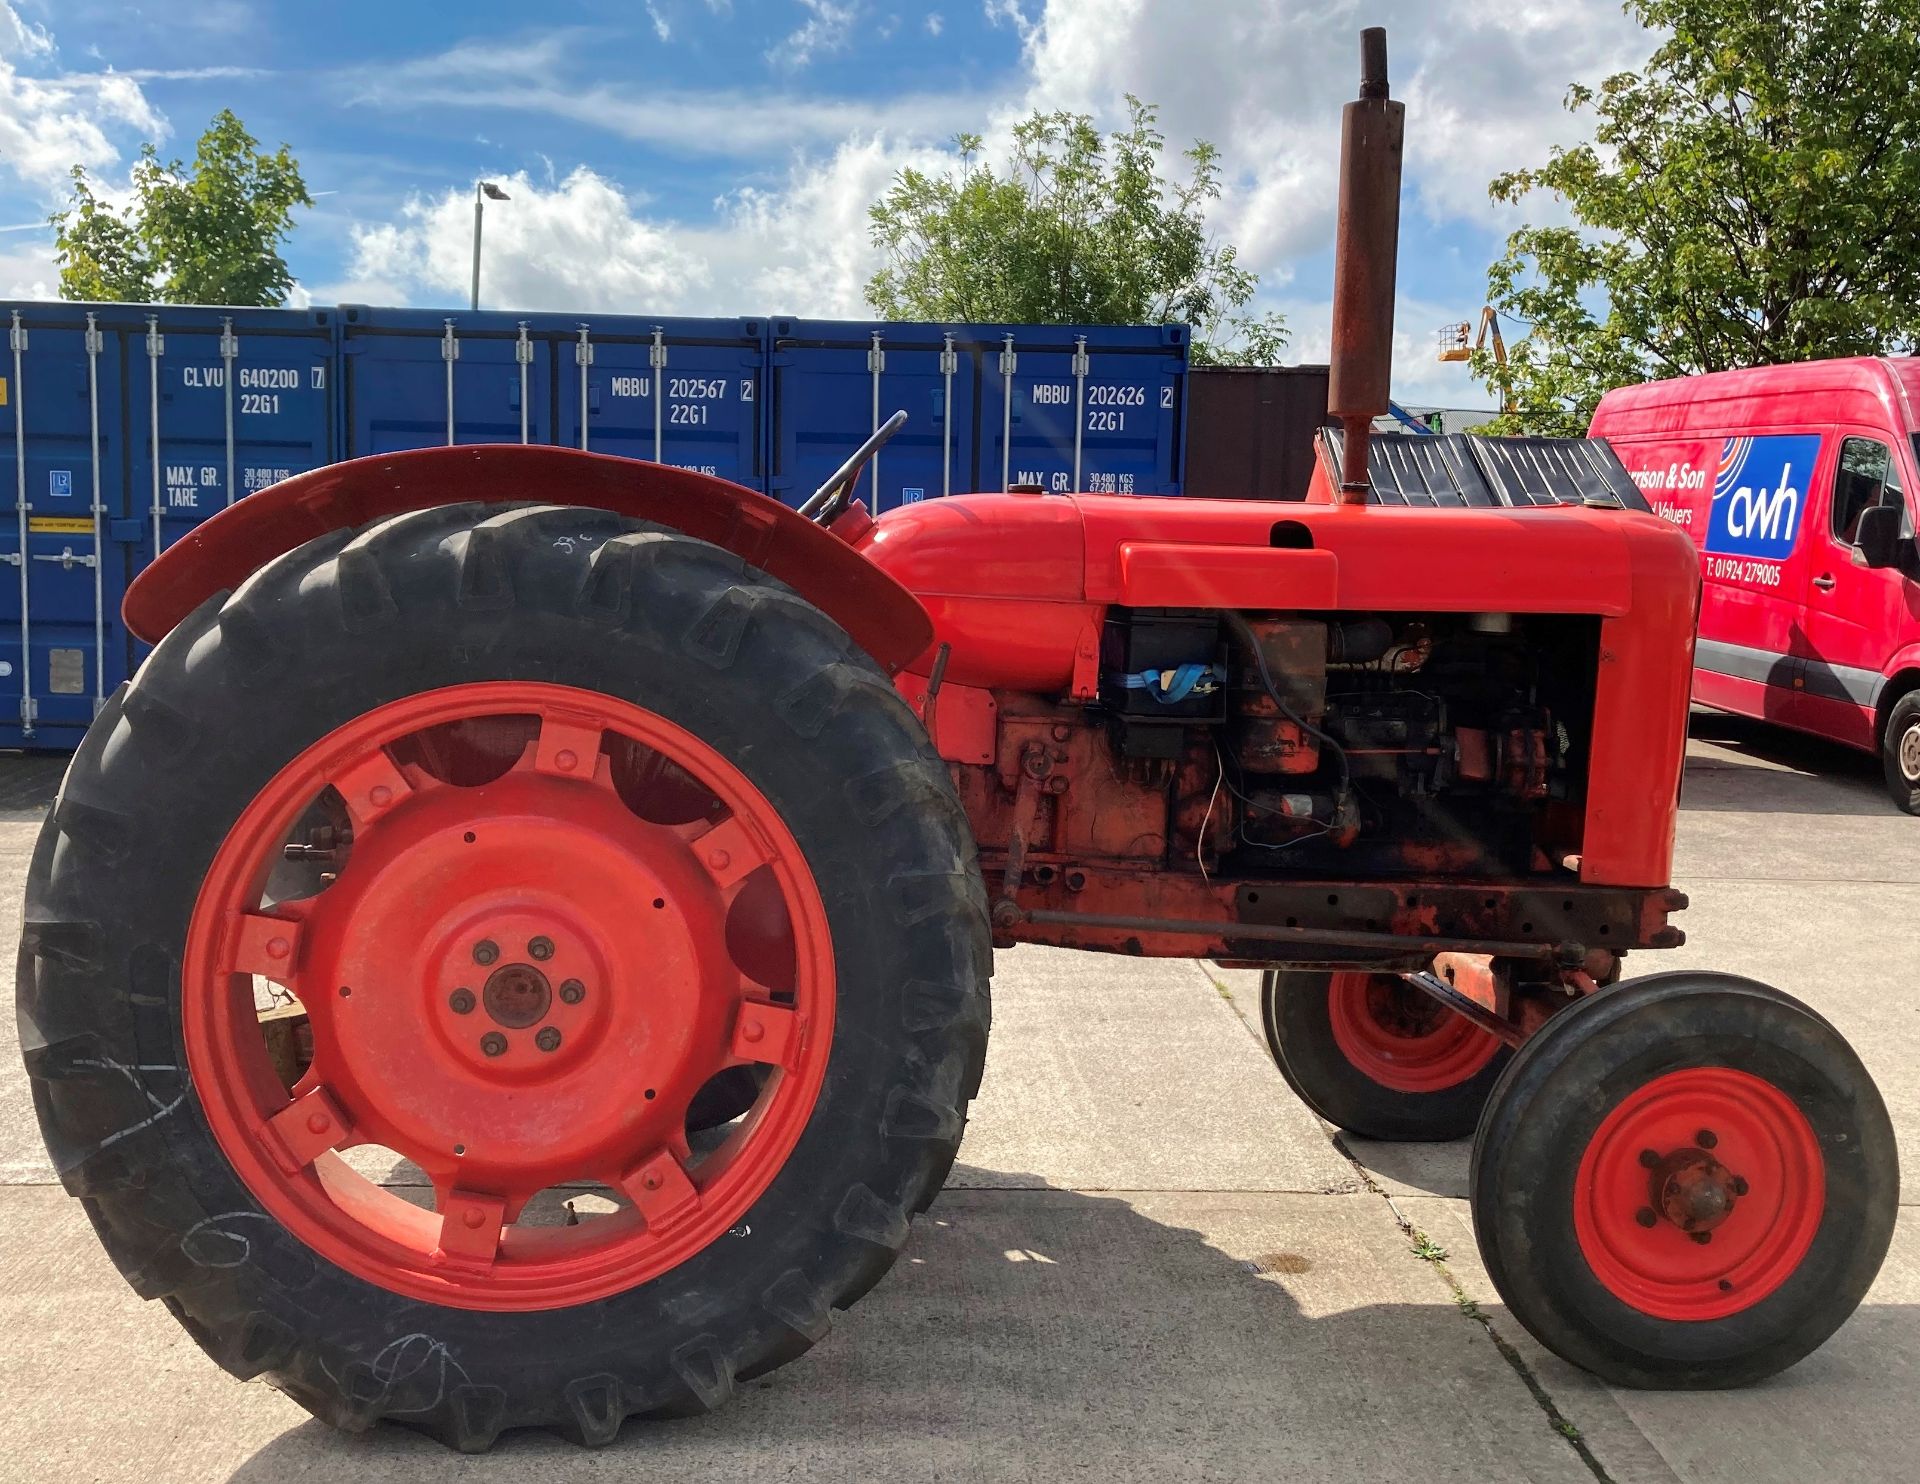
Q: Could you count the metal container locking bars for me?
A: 12